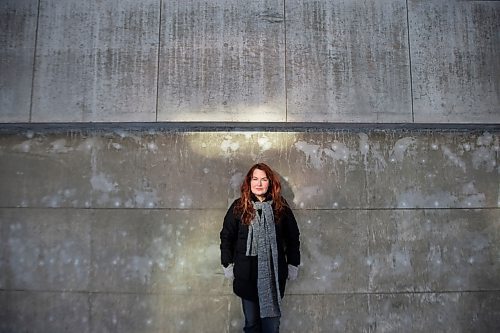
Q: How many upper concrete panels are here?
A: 5